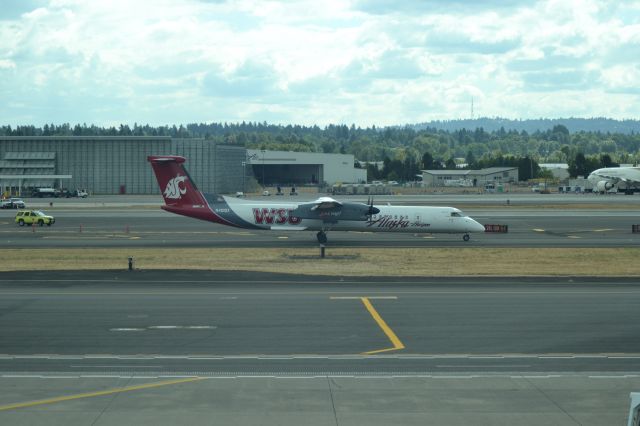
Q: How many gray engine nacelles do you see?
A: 1